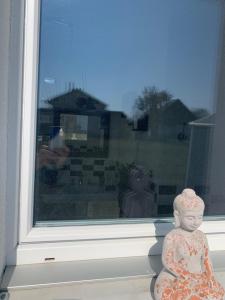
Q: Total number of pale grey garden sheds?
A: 1